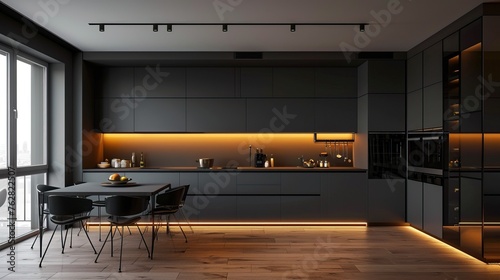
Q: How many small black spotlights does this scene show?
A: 6